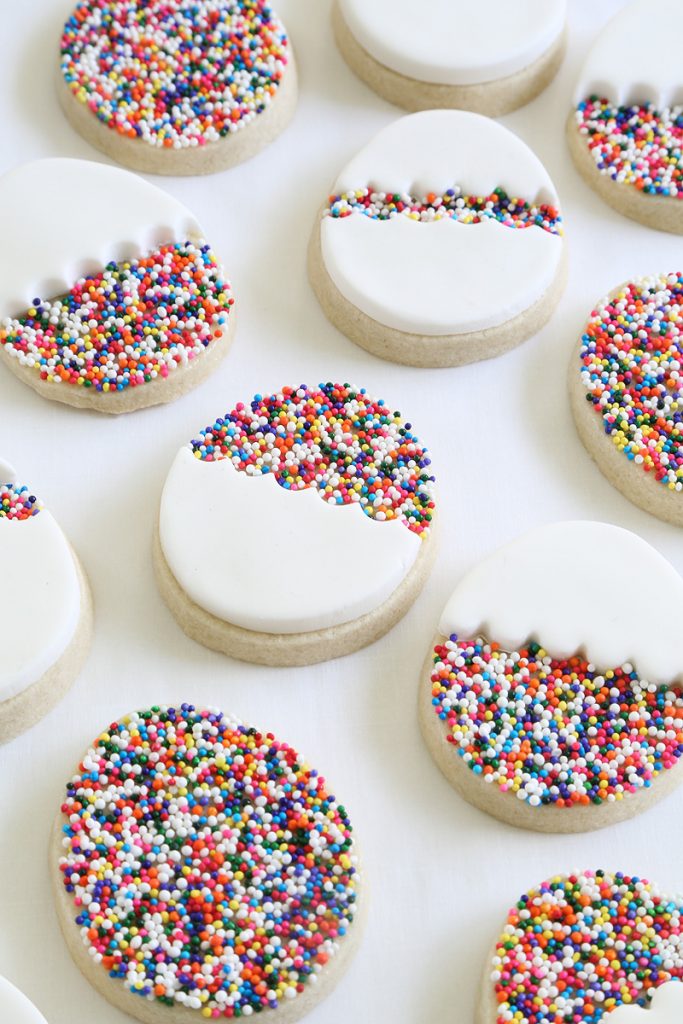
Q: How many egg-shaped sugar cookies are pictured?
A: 12